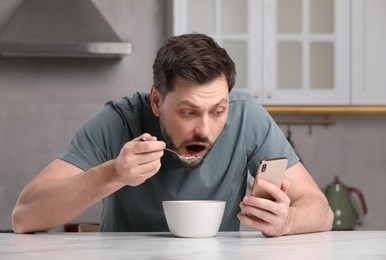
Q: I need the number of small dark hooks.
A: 2